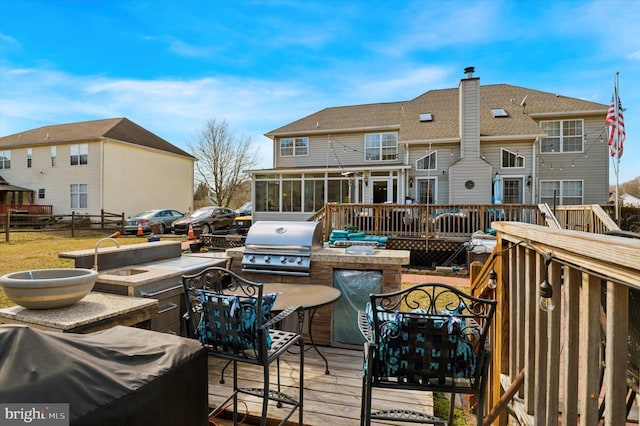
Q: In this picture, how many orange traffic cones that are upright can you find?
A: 2